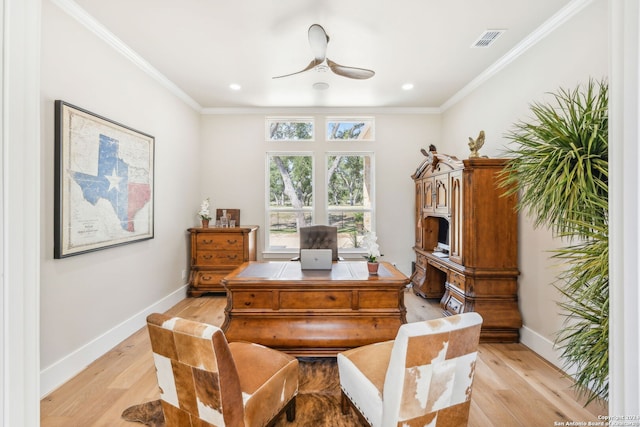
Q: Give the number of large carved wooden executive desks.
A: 1